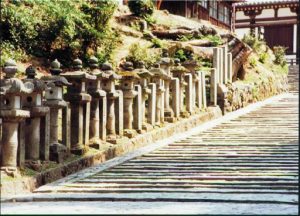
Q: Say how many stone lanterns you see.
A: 12